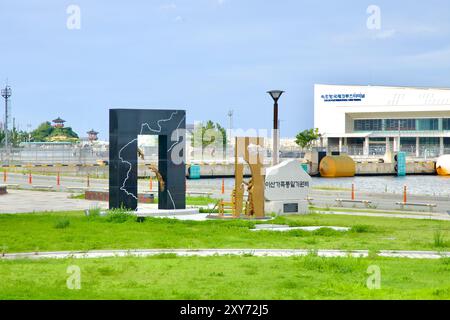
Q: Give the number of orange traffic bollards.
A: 8